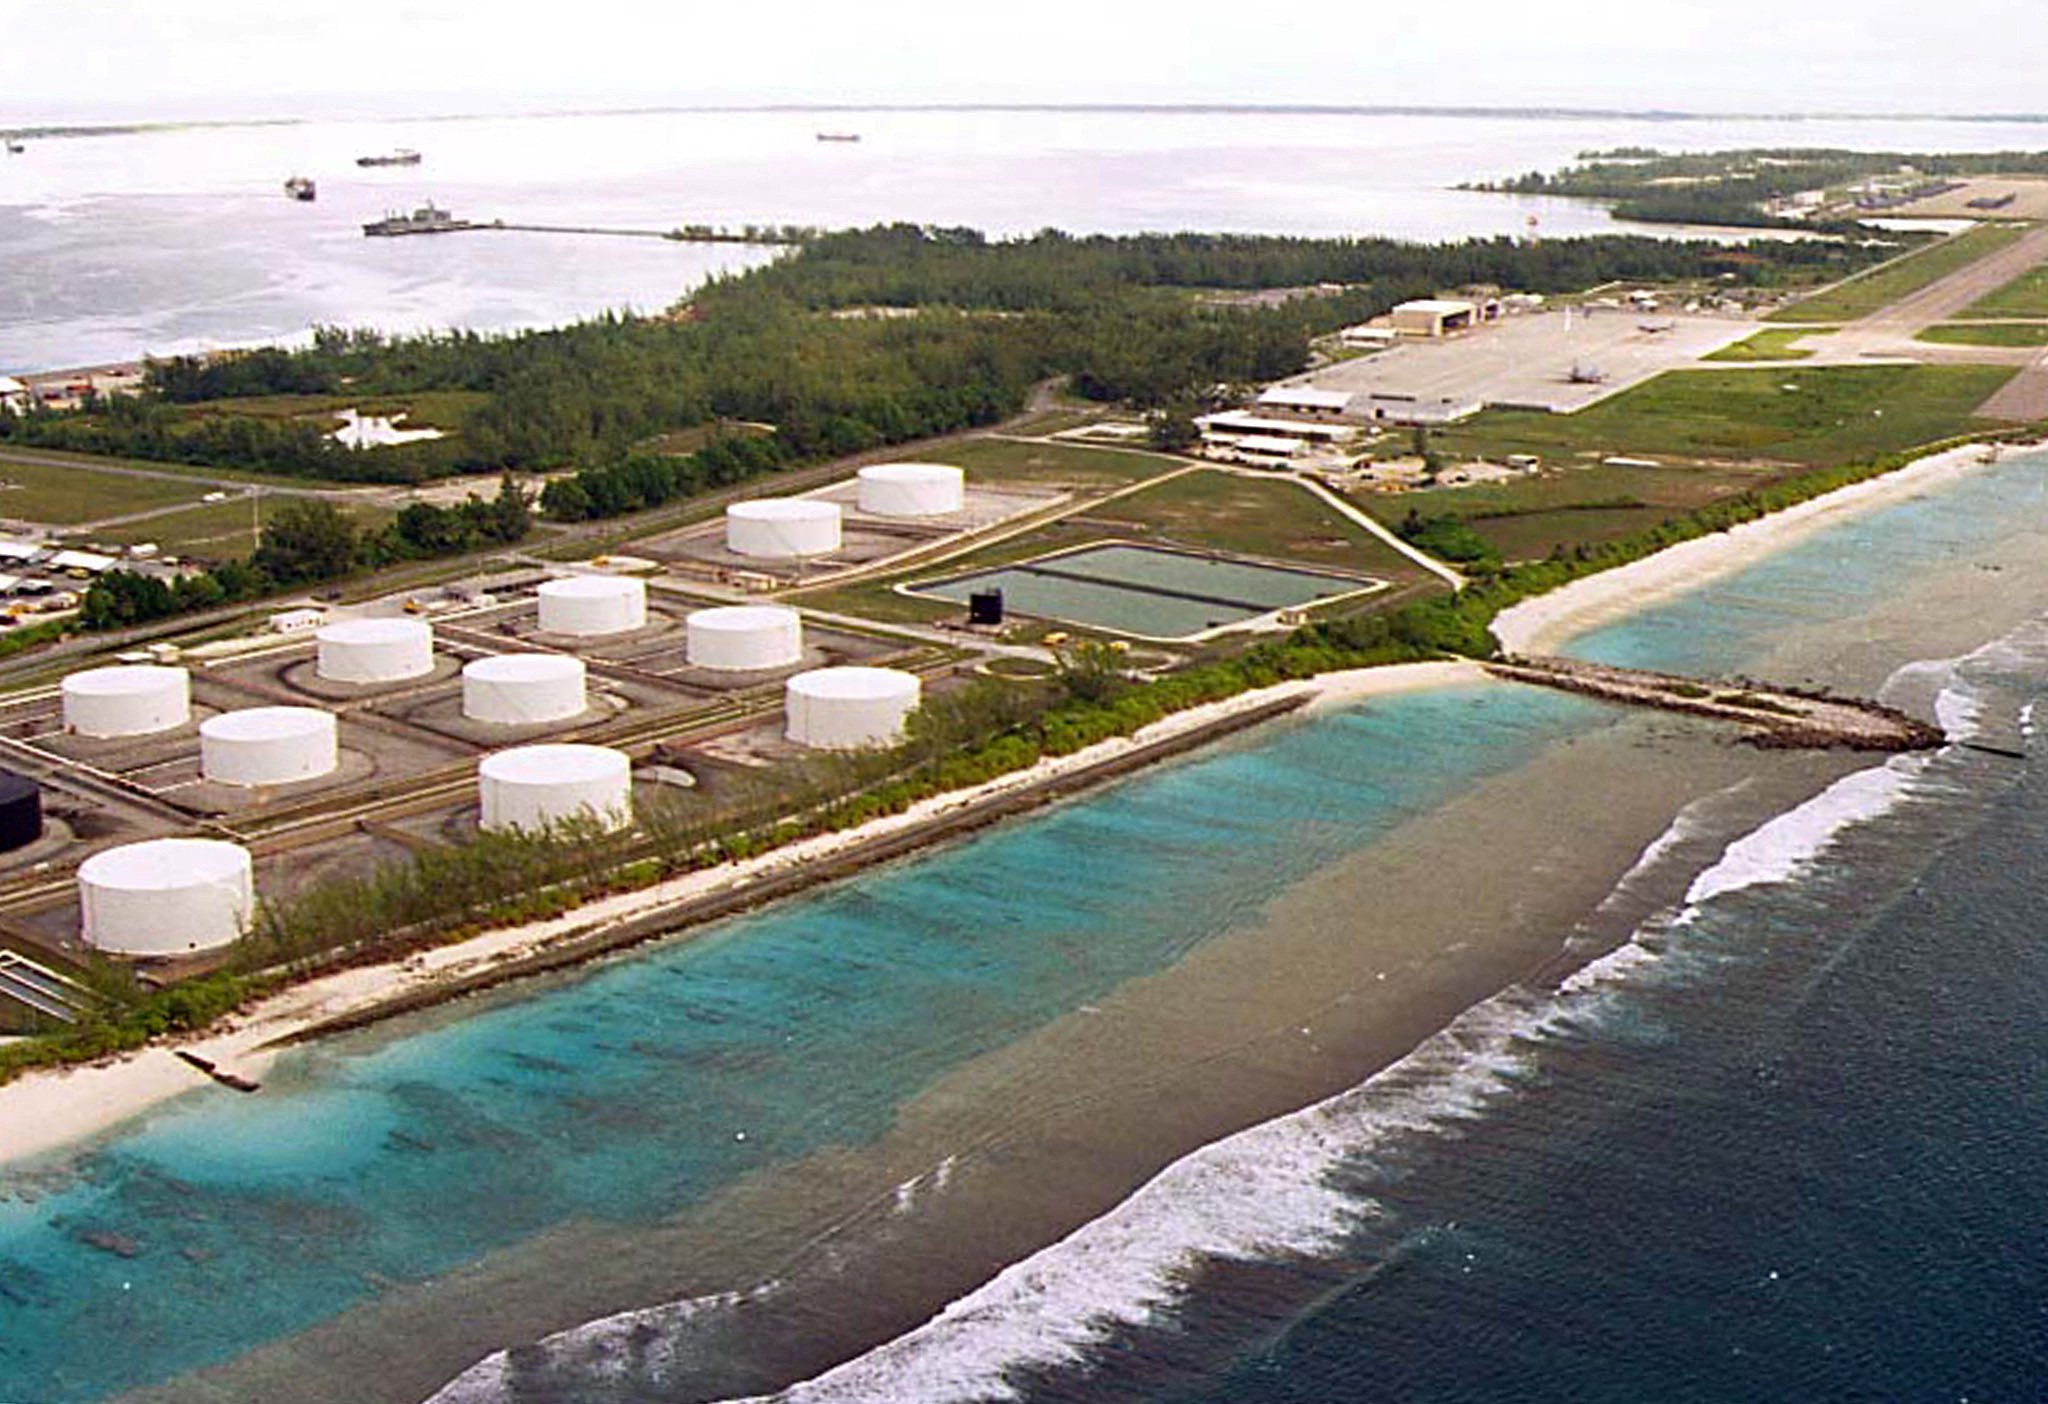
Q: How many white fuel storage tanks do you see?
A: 11